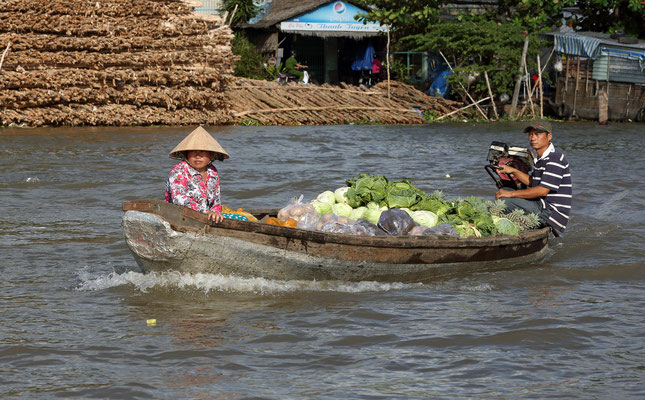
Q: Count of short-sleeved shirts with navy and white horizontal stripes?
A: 1